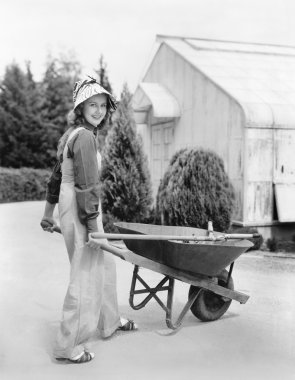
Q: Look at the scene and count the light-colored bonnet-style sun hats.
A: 1